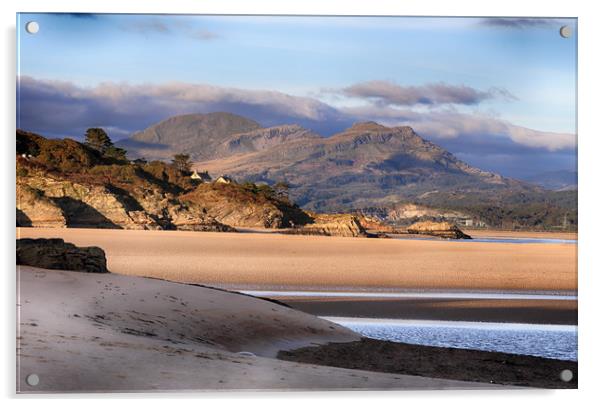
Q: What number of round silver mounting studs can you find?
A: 4